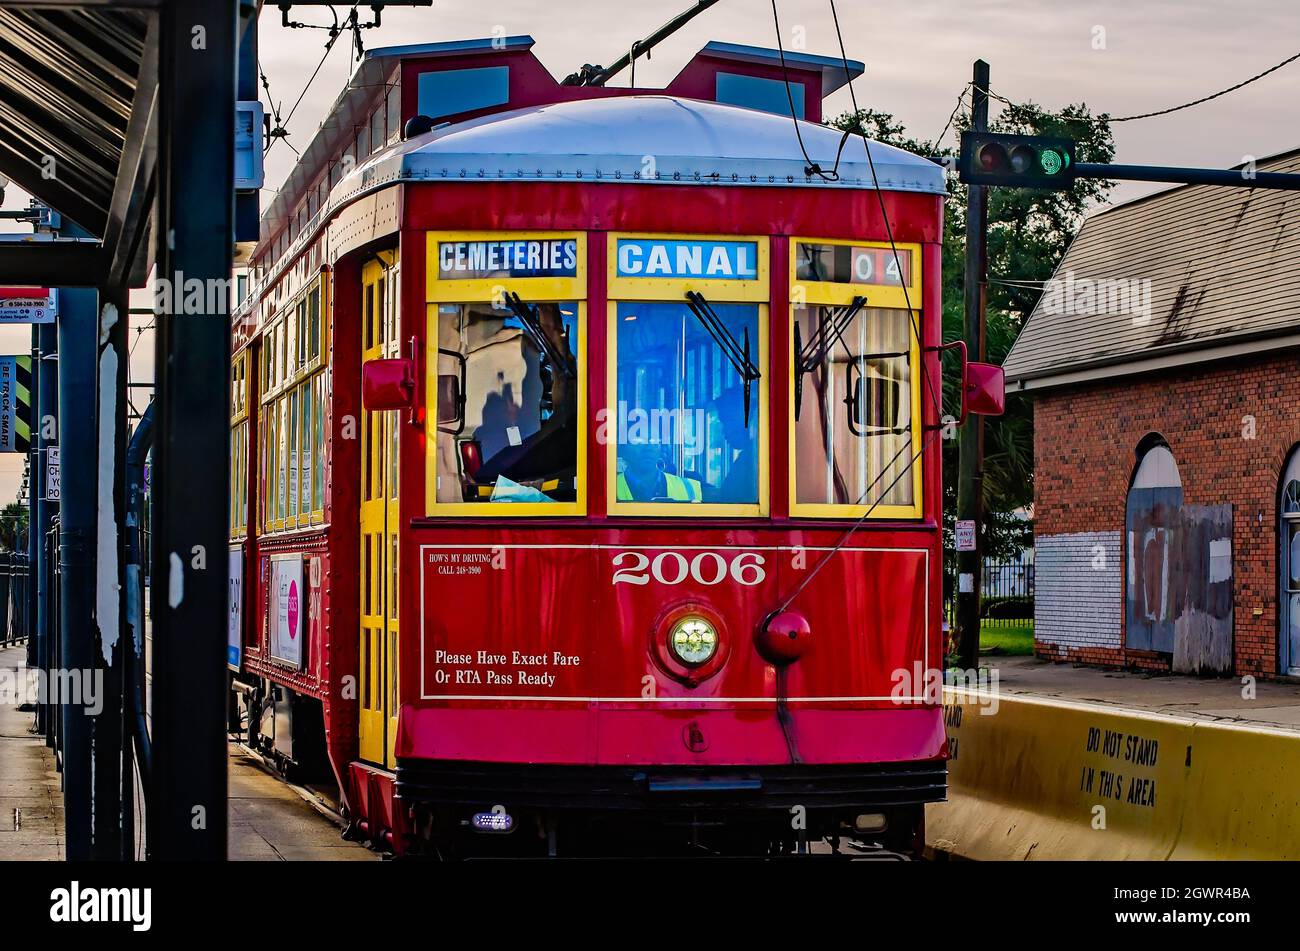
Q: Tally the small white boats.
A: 0